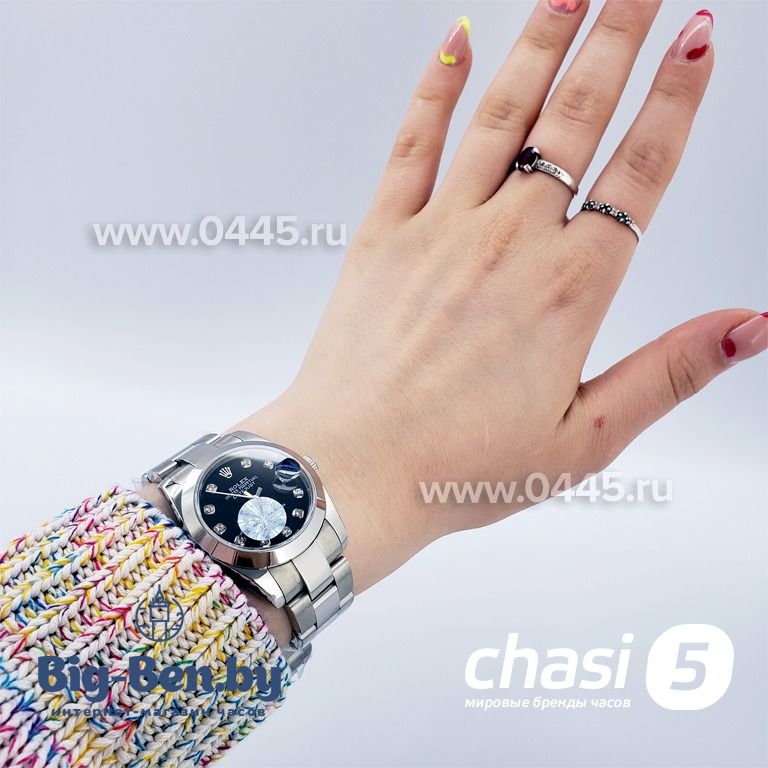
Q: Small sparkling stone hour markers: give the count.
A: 10